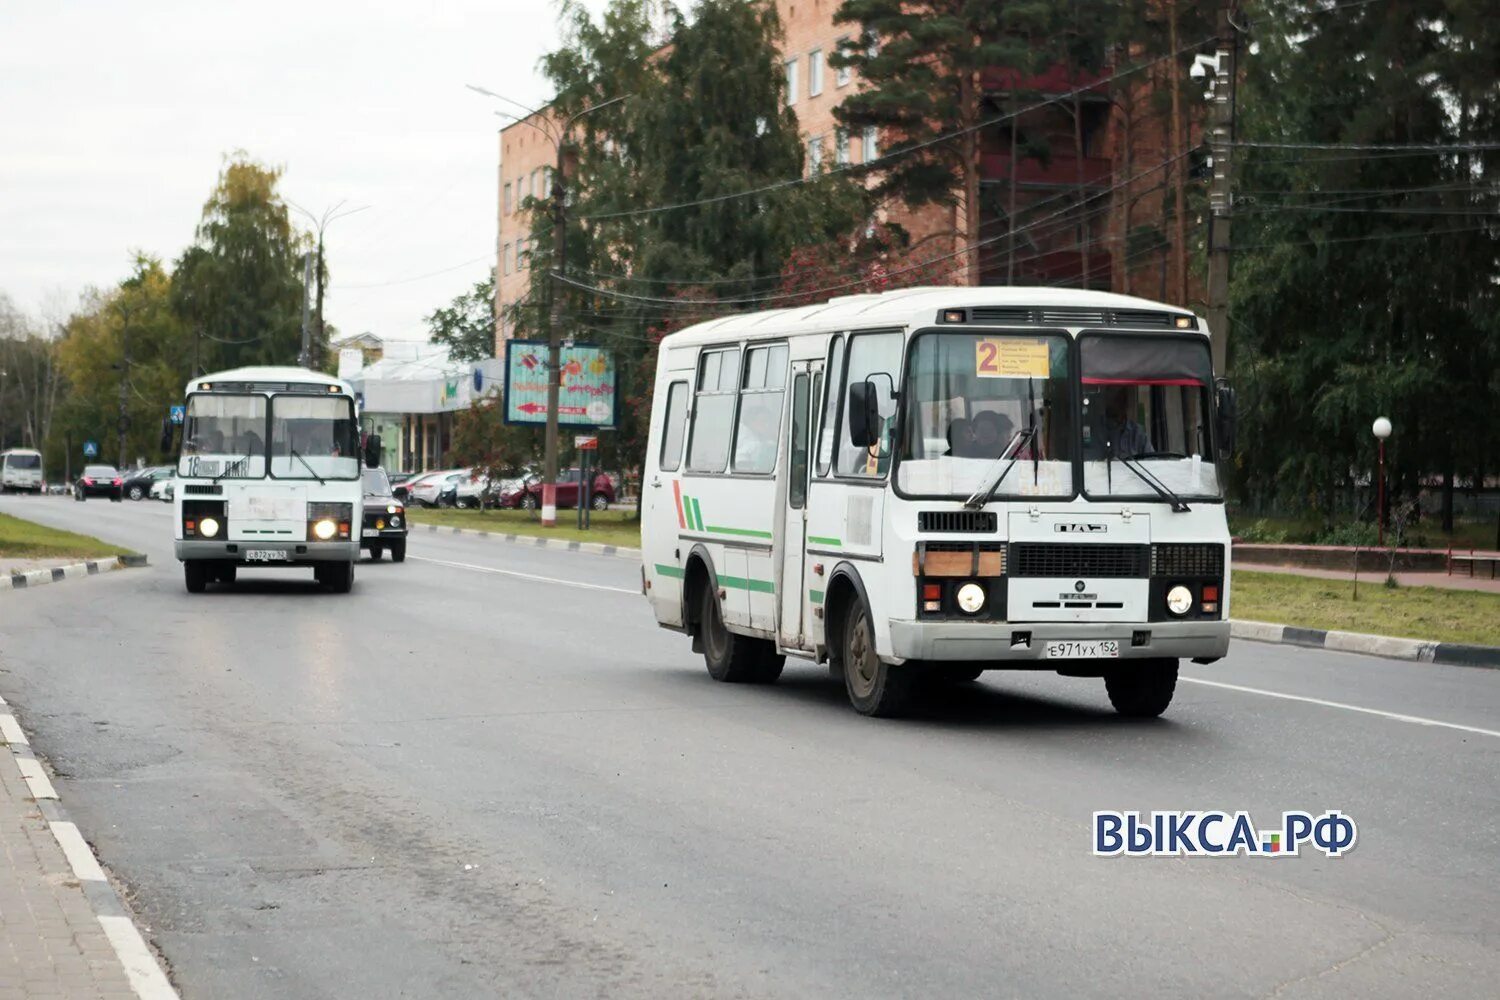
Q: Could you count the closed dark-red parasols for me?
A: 0